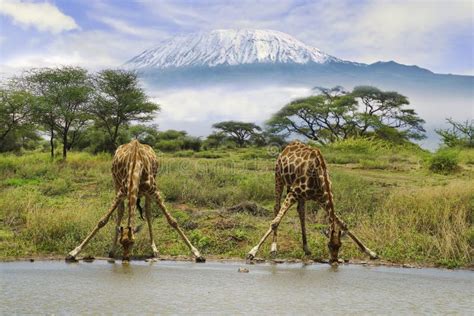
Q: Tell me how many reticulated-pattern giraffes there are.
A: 2